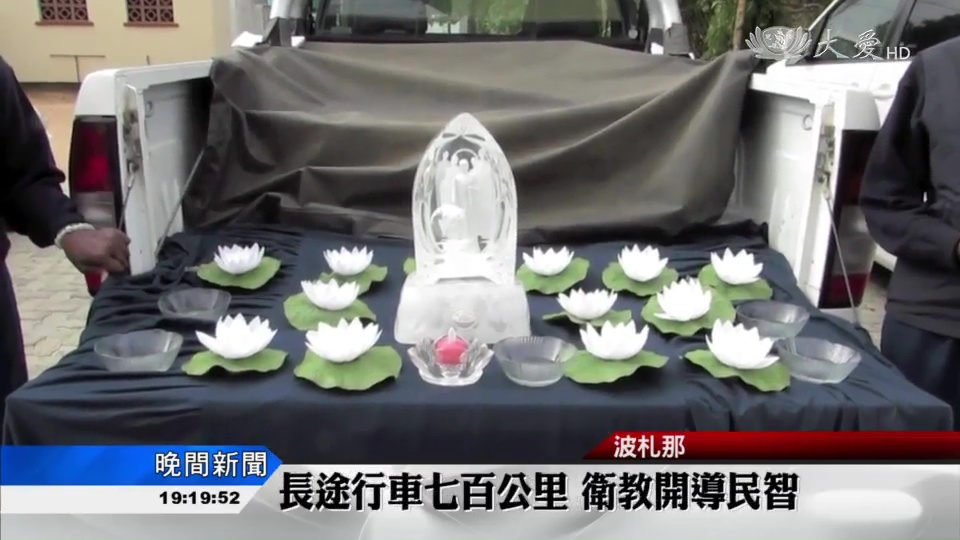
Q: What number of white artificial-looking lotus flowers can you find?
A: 12